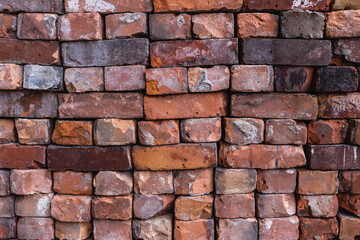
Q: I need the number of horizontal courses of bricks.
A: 10